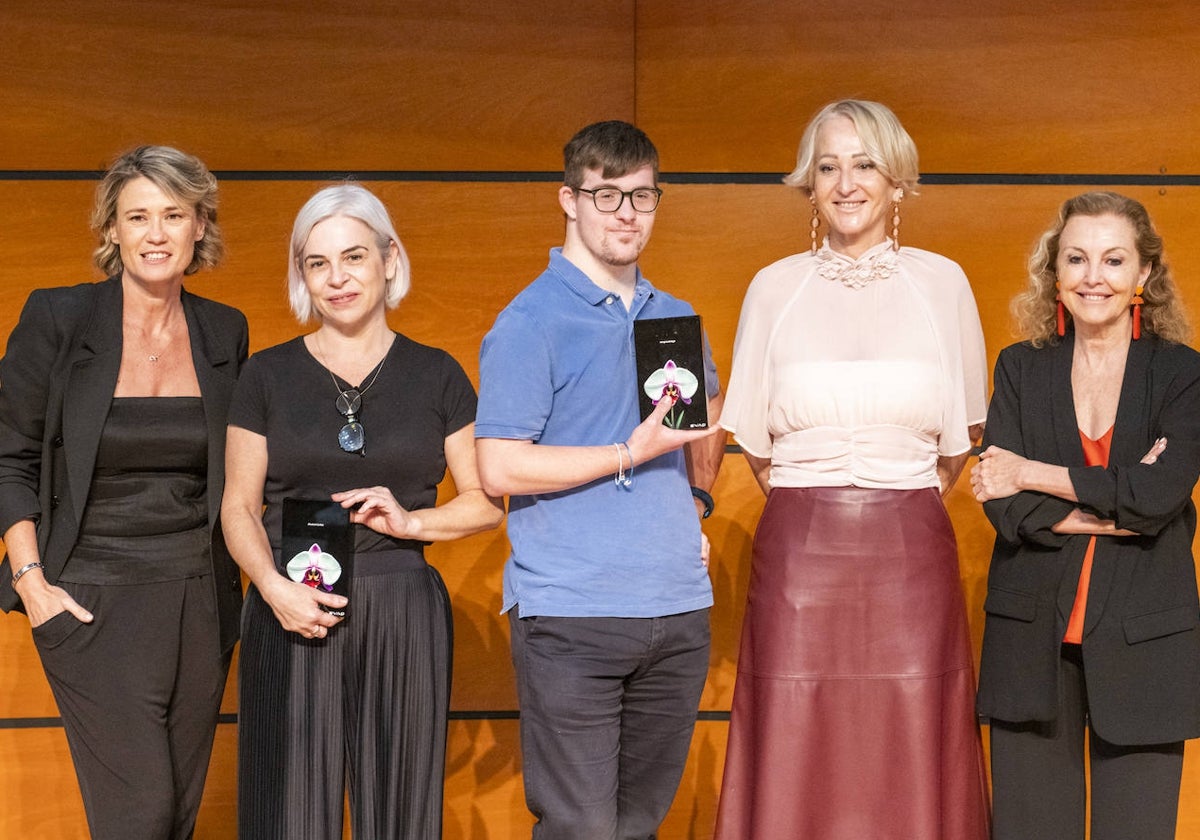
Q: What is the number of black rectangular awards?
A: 2